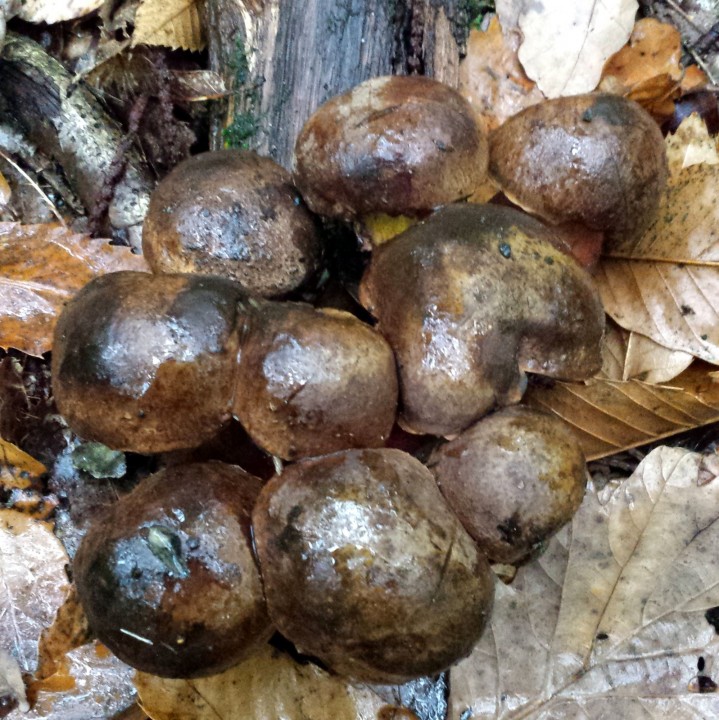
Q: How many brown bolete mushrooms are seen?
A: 9